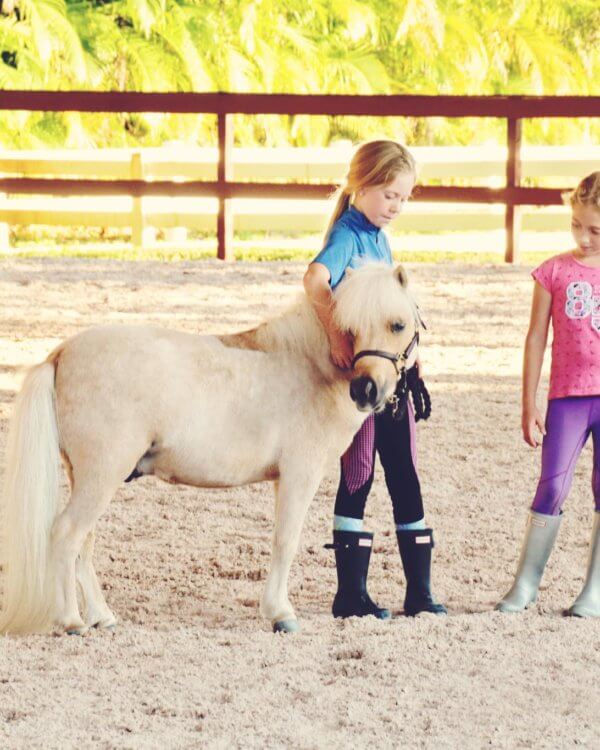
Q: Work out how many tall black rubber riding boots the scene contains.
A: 2